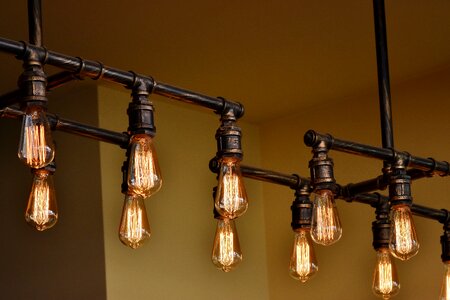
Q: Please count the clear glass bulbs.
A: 11